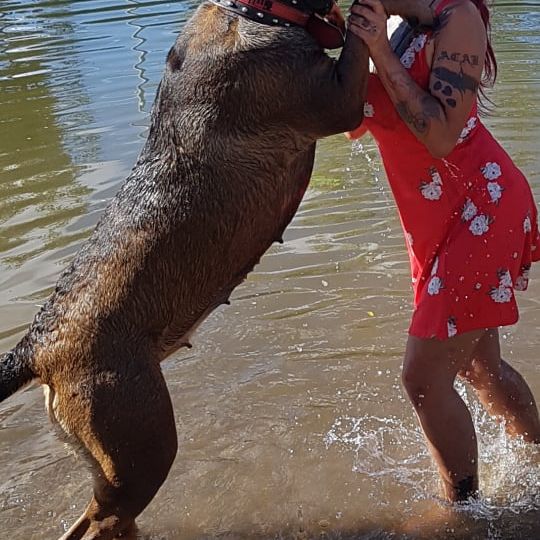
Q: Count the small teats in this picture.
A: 3